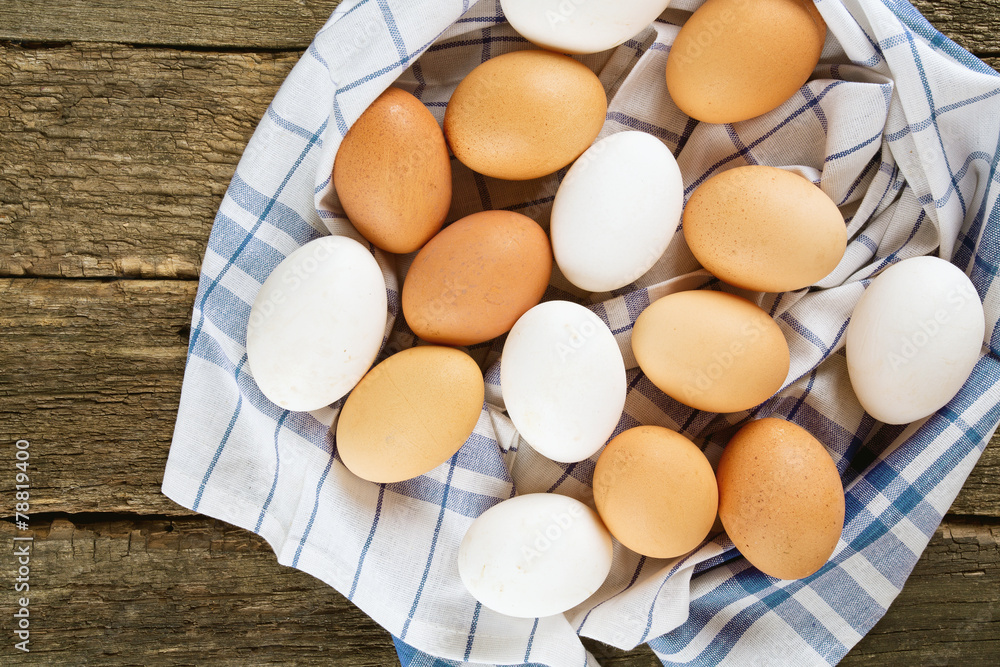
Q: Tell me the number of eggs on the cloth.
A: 15